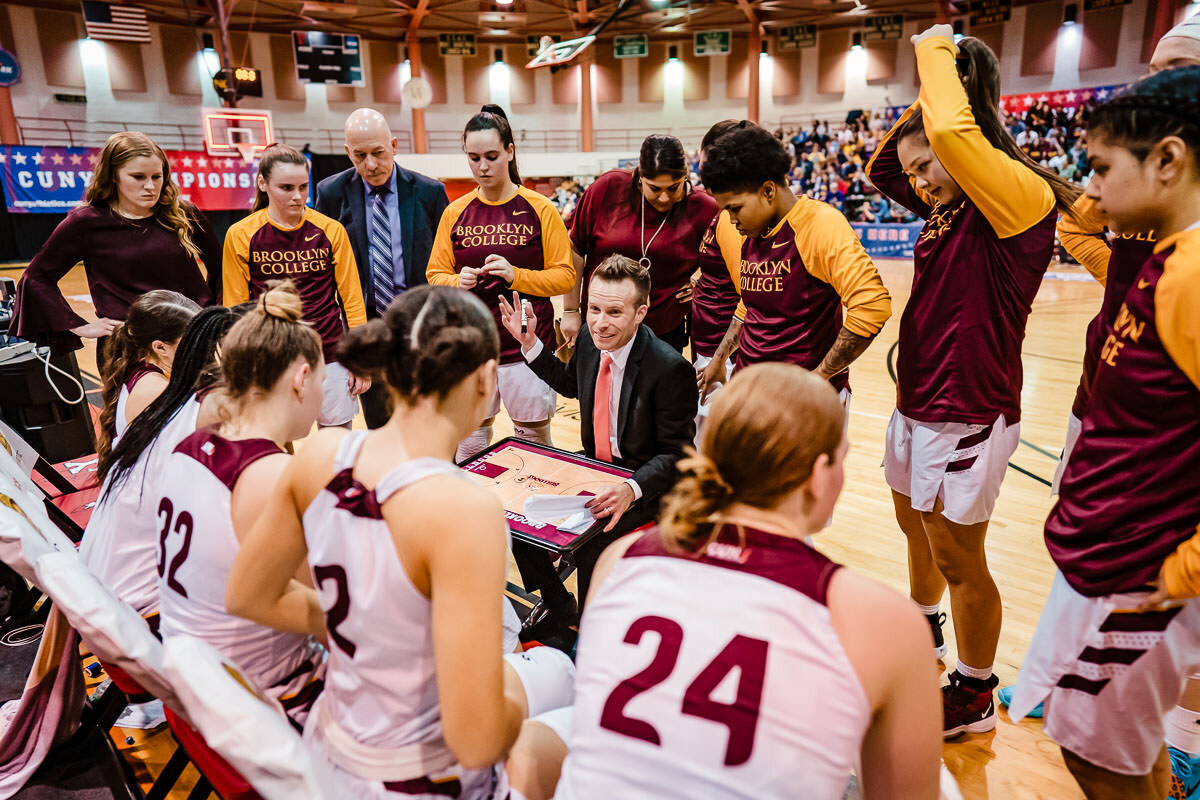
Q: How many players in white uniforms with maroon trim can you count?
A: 5